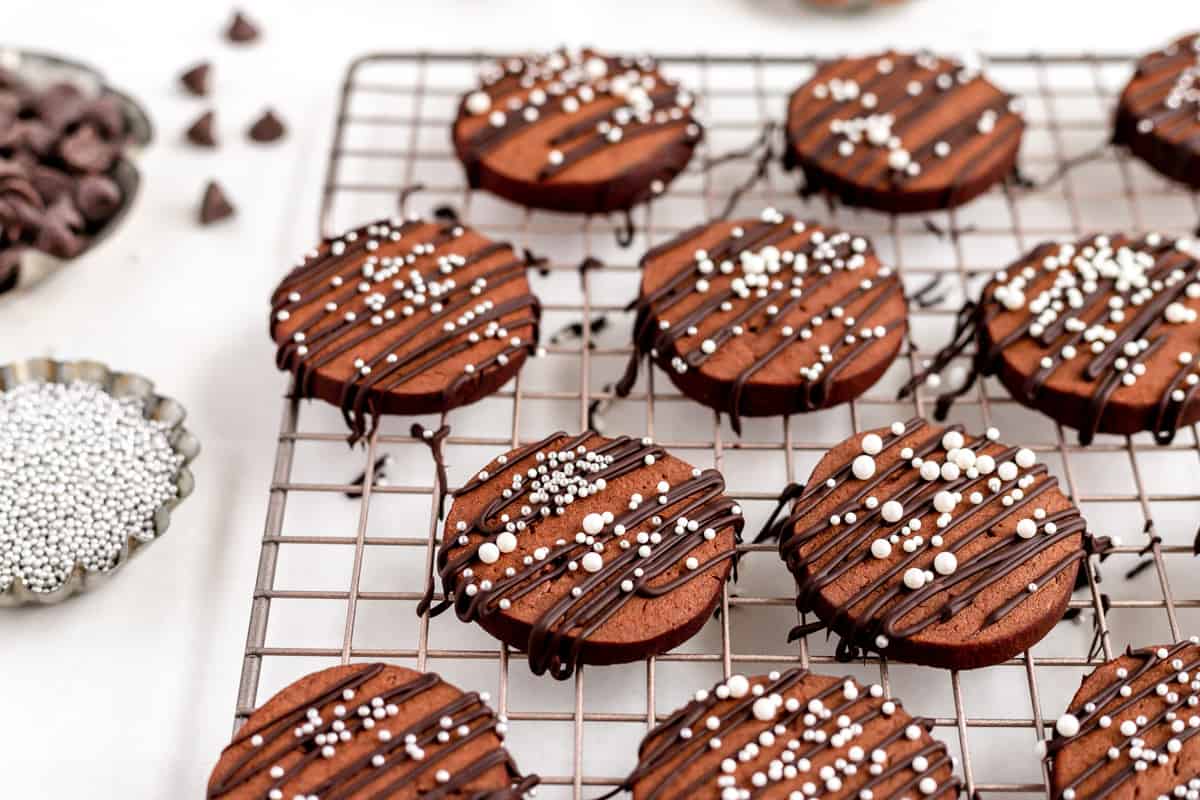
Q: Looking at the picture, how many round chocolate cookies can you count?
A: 11